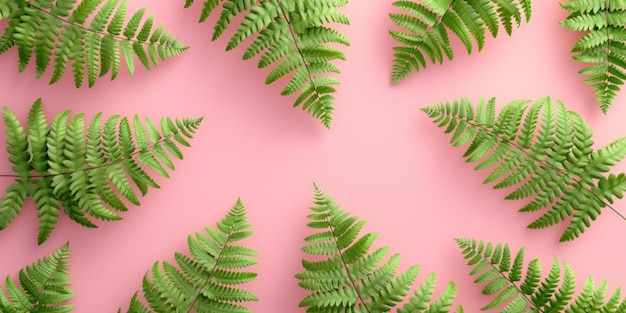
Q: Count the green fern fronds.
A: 10